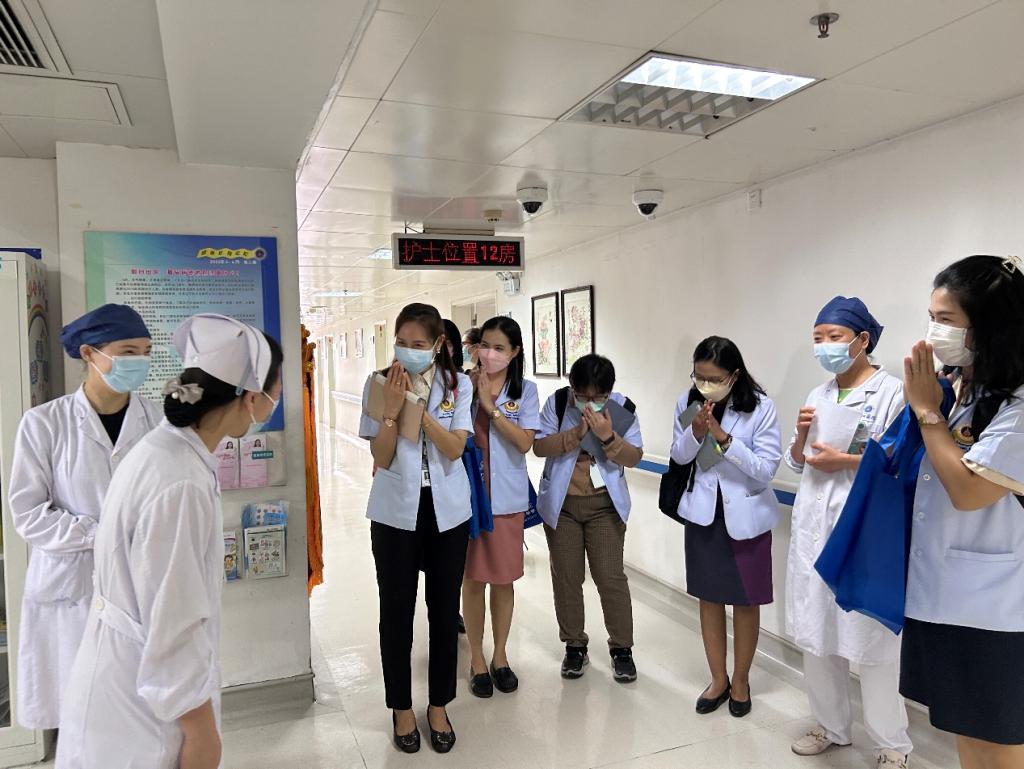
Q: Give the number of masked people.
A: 9